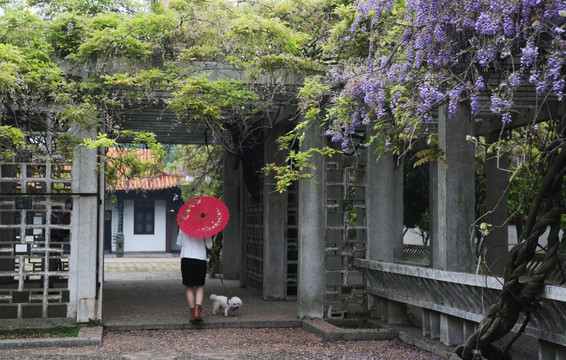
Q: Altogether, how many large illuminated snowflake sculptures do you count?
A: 0